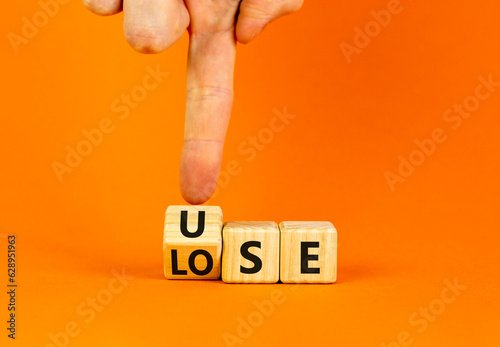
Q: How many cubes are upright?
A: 2